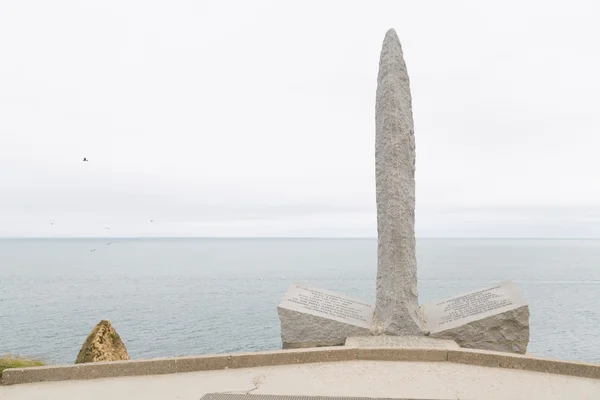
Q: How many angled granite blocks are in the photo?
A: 2